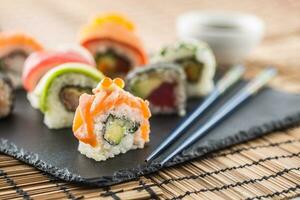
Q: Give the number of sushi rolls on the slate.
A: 8